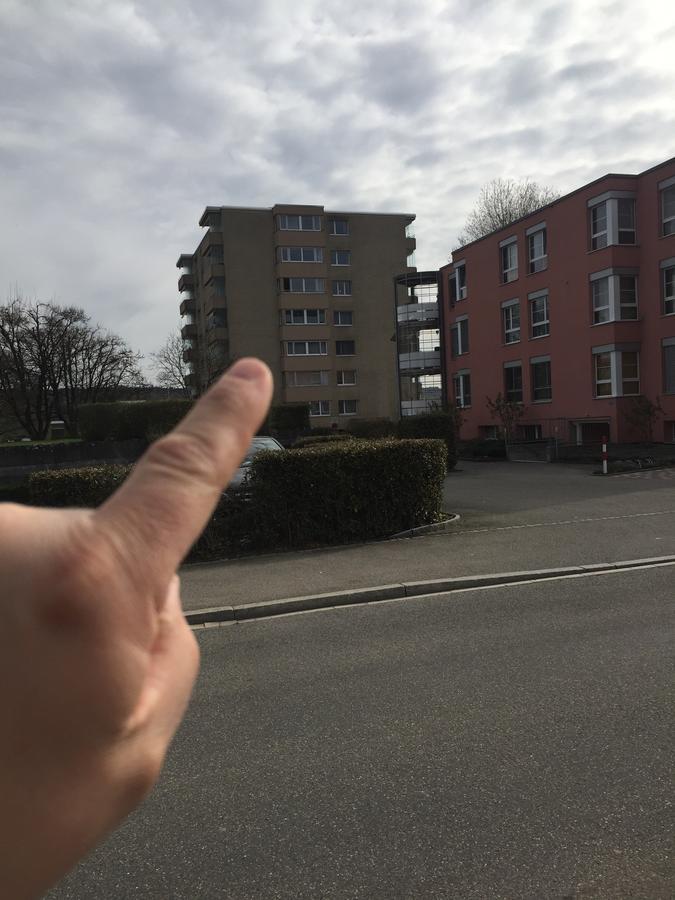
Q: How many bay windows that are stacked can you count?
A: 3